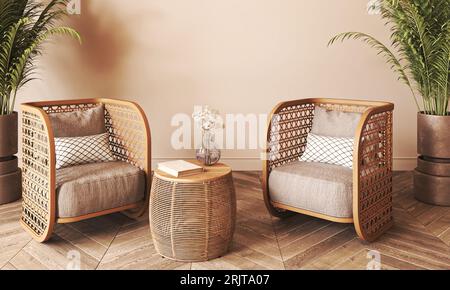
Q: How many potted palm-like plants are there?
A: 2